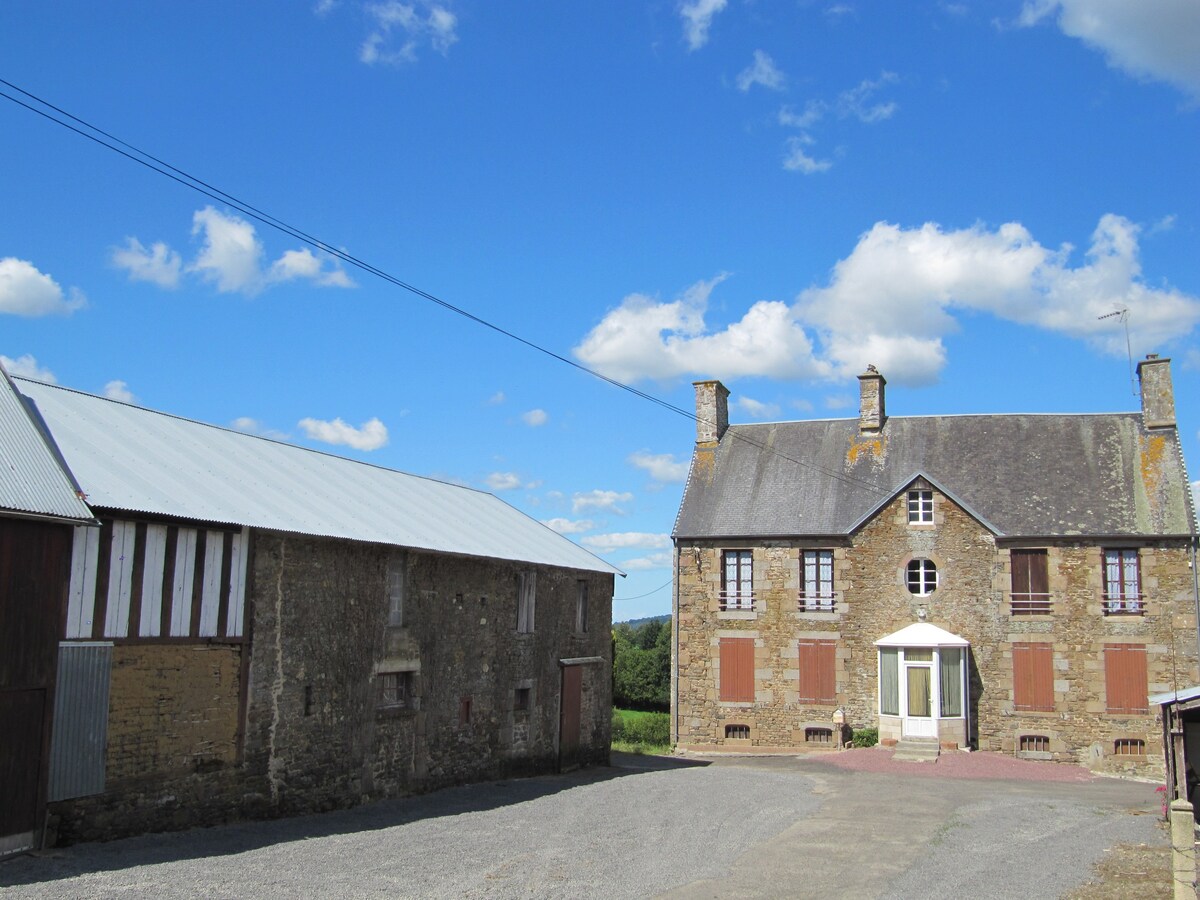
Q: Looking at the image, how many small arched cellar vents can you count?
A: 4